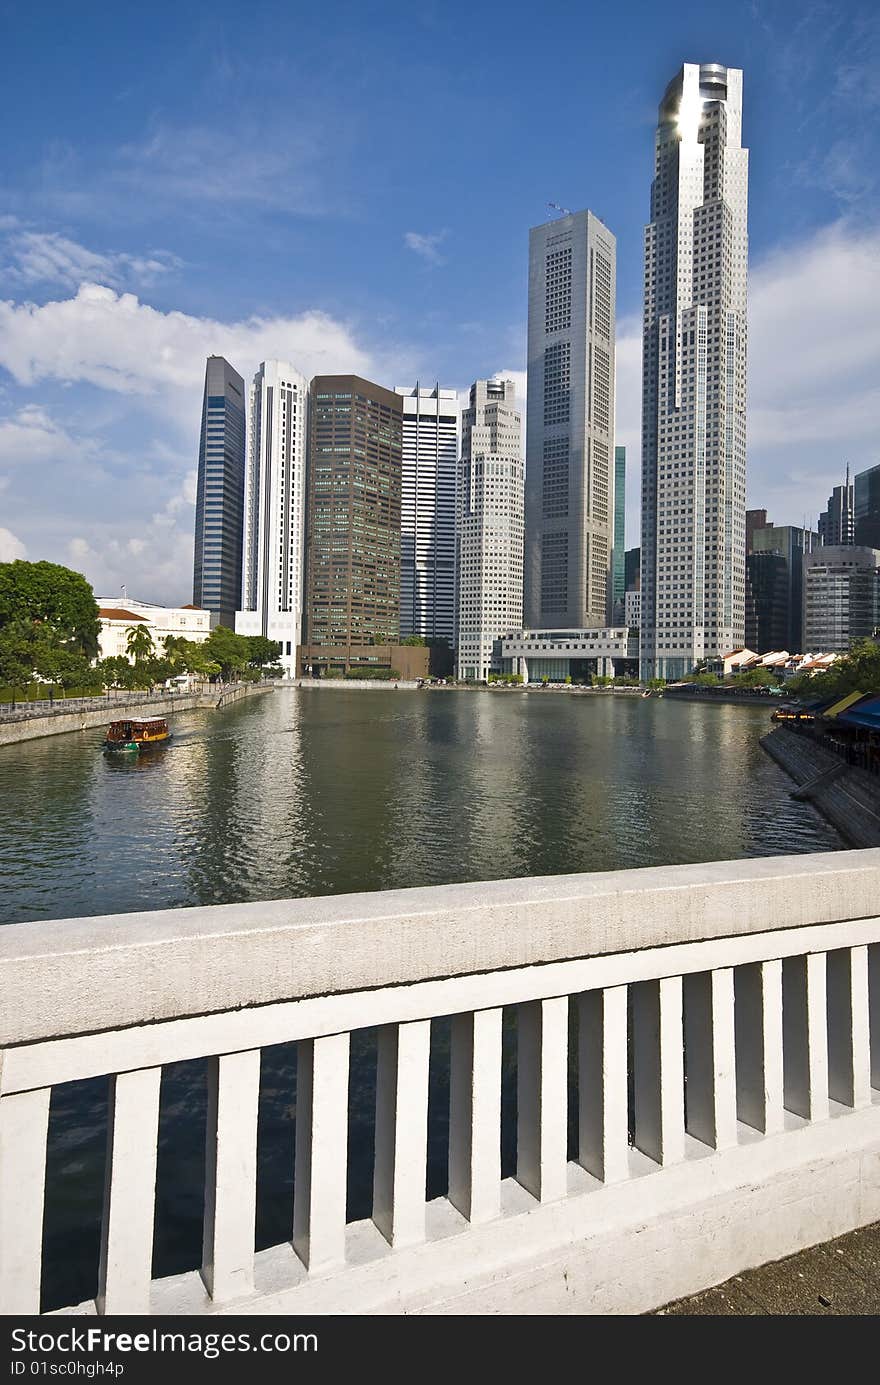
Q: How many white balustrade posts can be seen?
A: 13